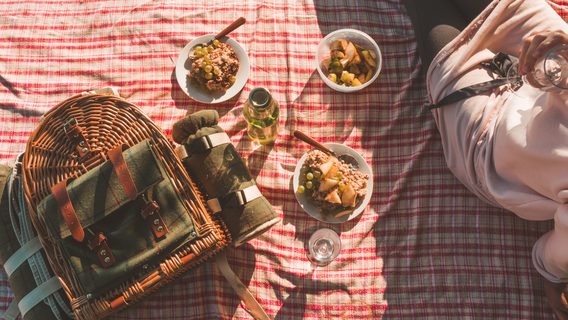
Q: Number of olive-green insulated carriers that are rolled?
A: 1